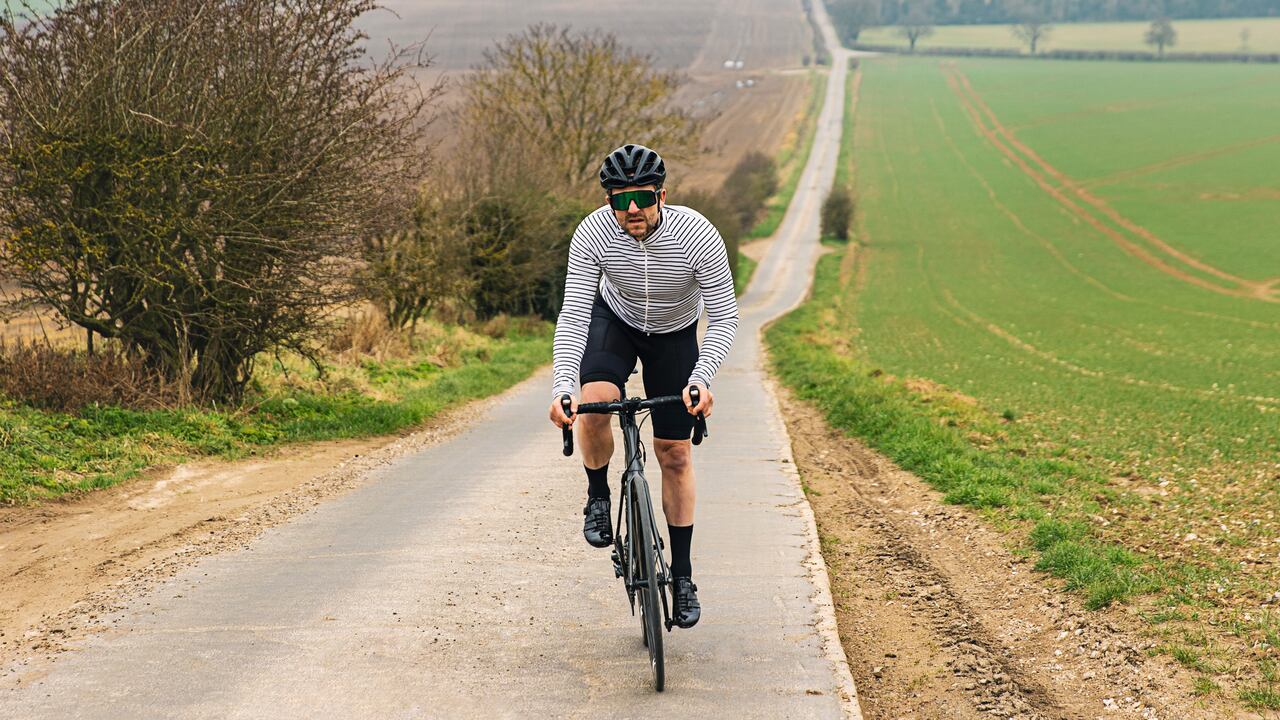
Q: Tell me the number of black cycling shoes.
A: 2